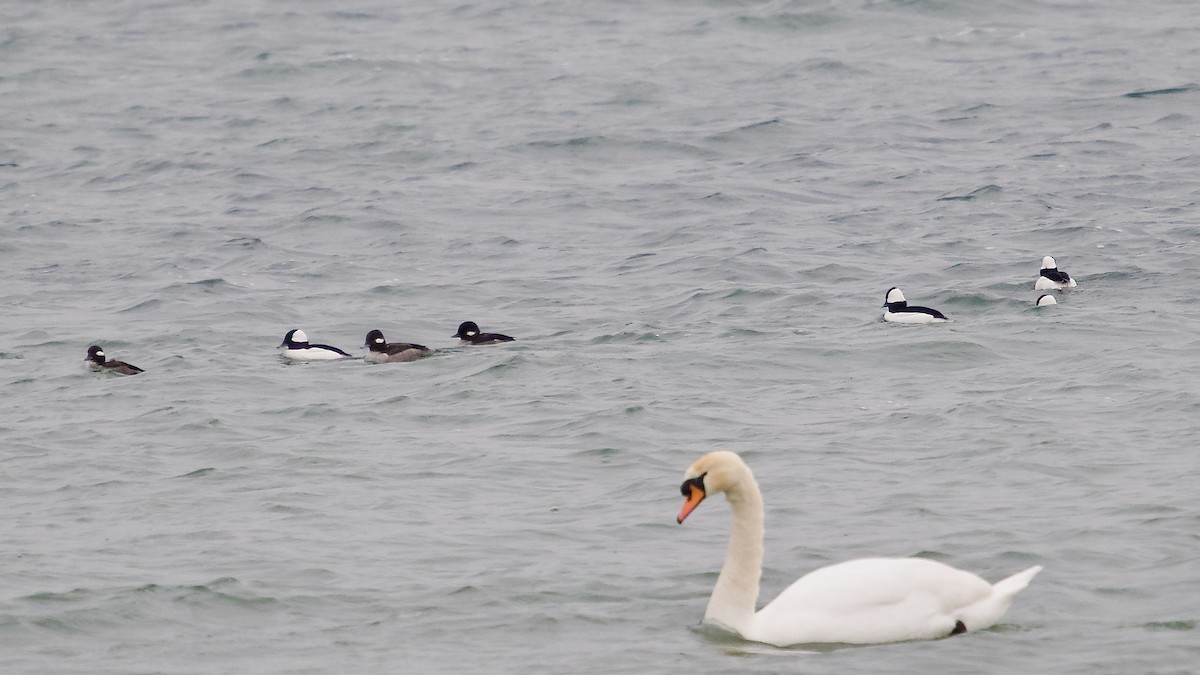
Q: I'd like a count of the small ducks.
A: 7